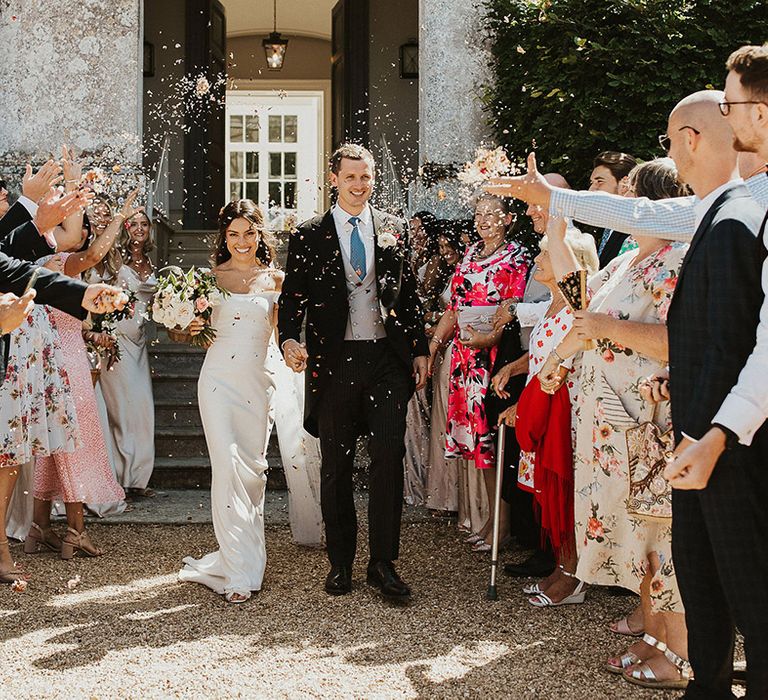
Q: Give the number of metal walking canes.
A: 1